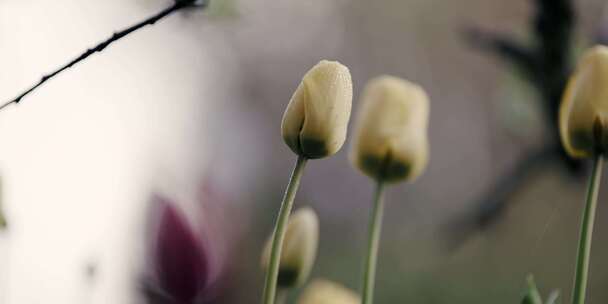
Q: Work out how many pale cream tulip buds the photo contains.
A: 5